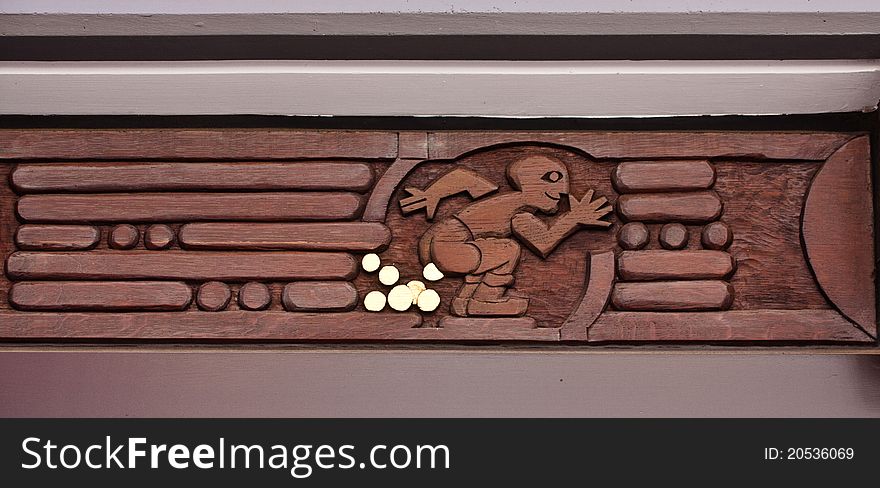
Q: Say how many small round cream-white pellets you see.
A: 7